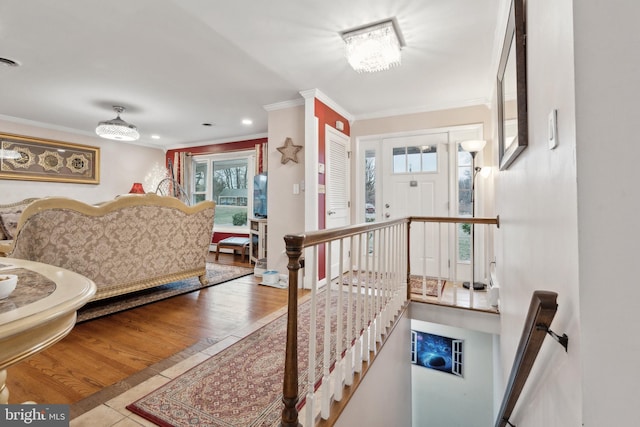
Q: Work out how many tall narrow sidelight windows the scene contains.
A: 2